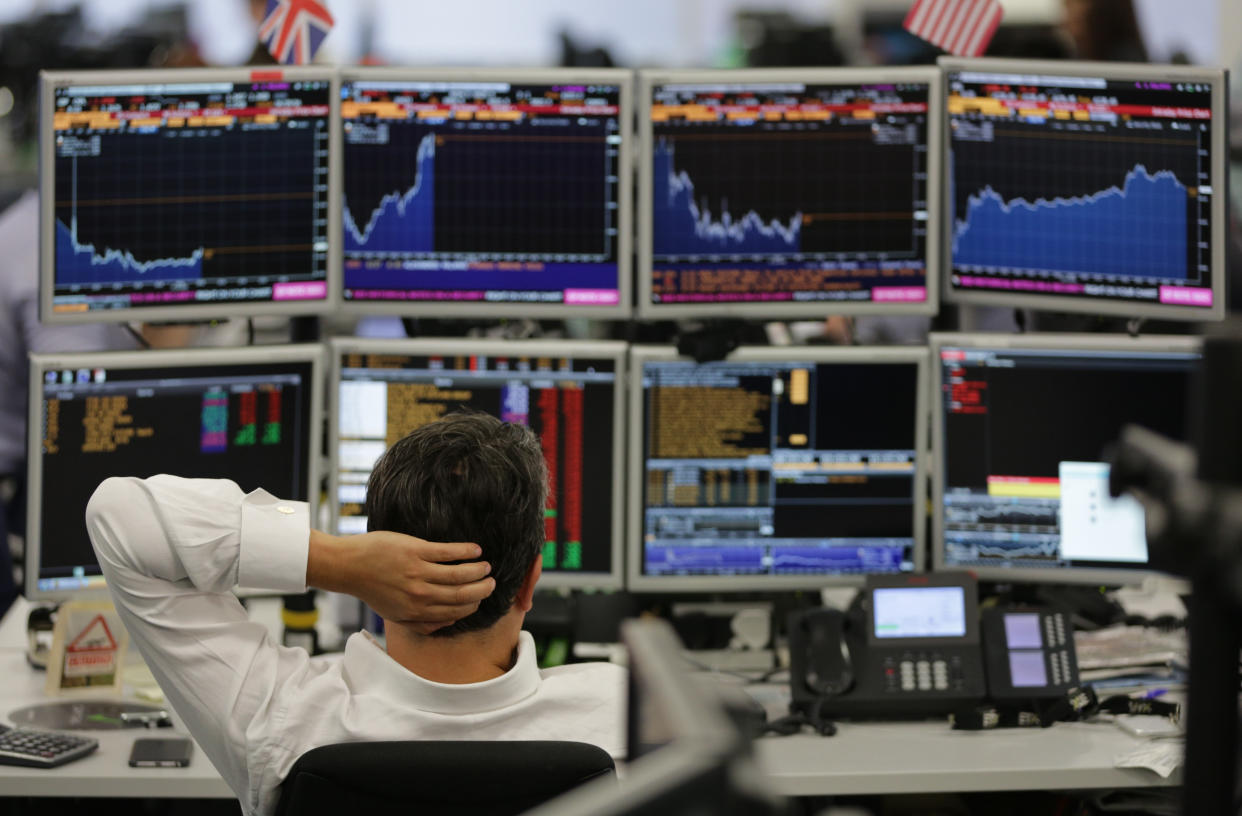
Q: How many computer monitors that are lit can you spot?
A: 8